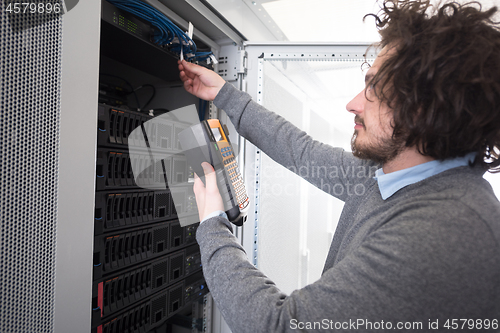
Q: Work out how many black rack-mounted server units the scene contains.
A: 6